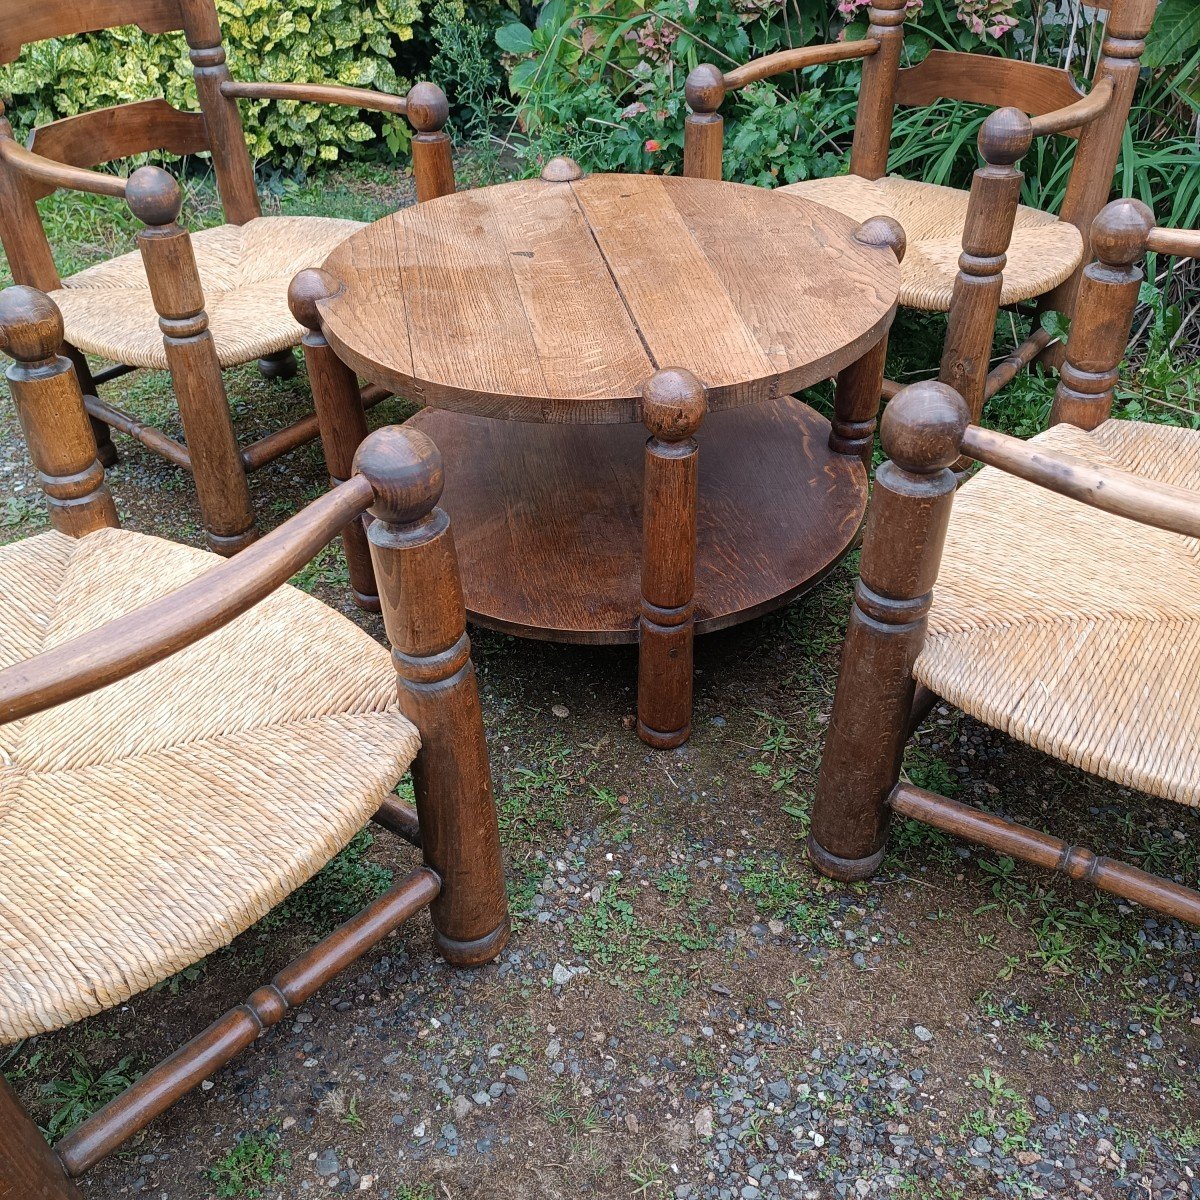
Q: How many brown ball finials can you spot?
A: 12